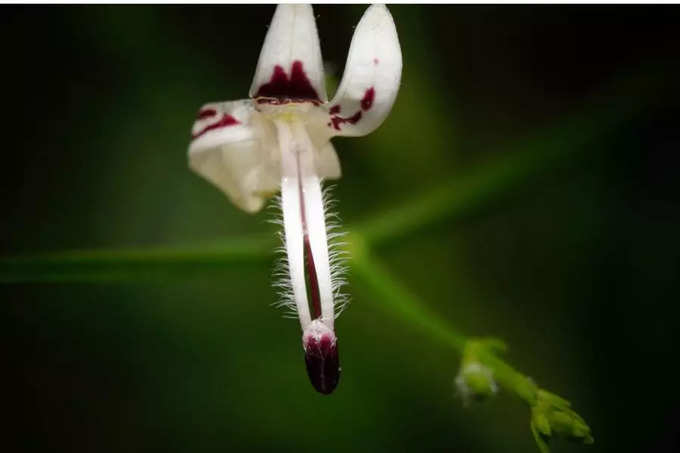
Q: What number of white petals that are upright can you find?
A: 2